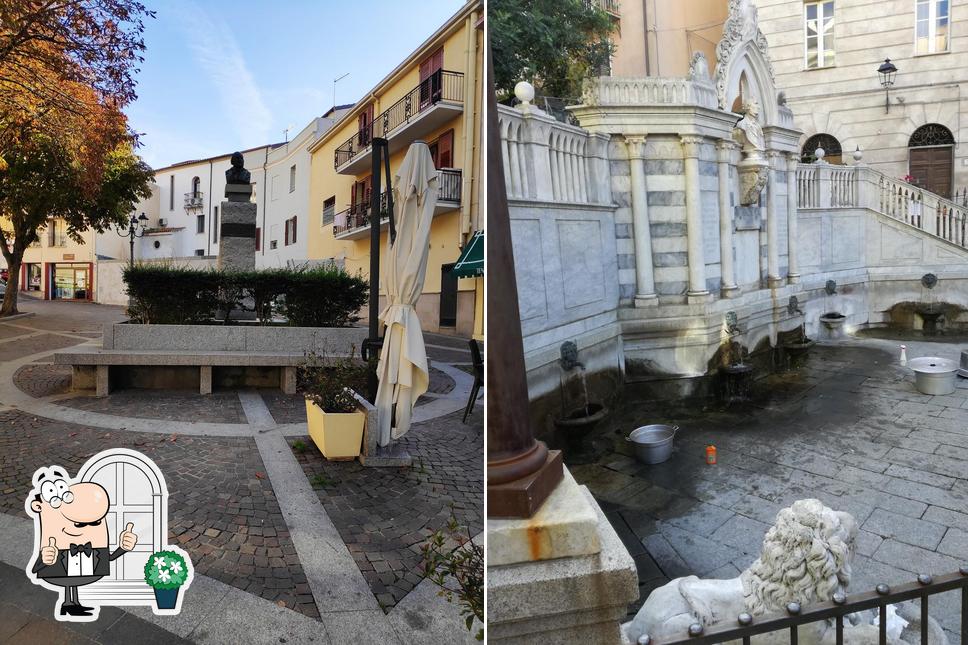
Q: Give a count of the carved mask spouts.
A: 5